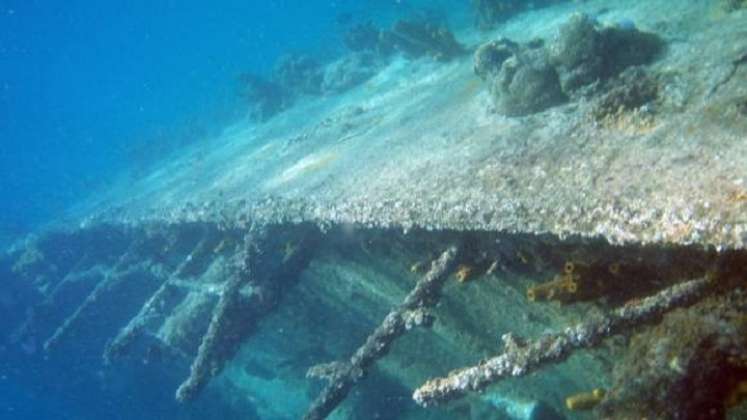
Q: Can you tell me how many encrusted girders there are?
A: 5